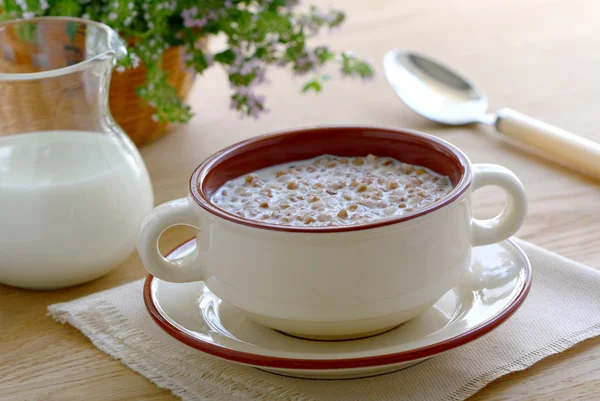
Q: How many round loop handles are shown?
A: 2